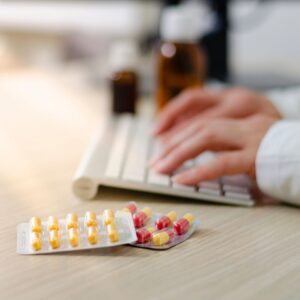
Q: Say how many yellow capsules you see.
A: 10